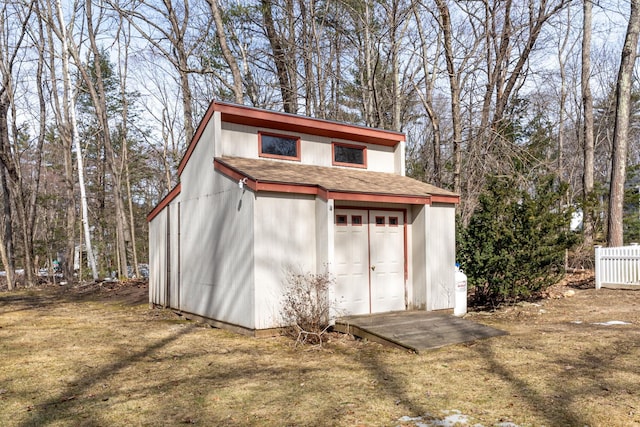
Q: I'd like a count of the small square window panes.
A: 4